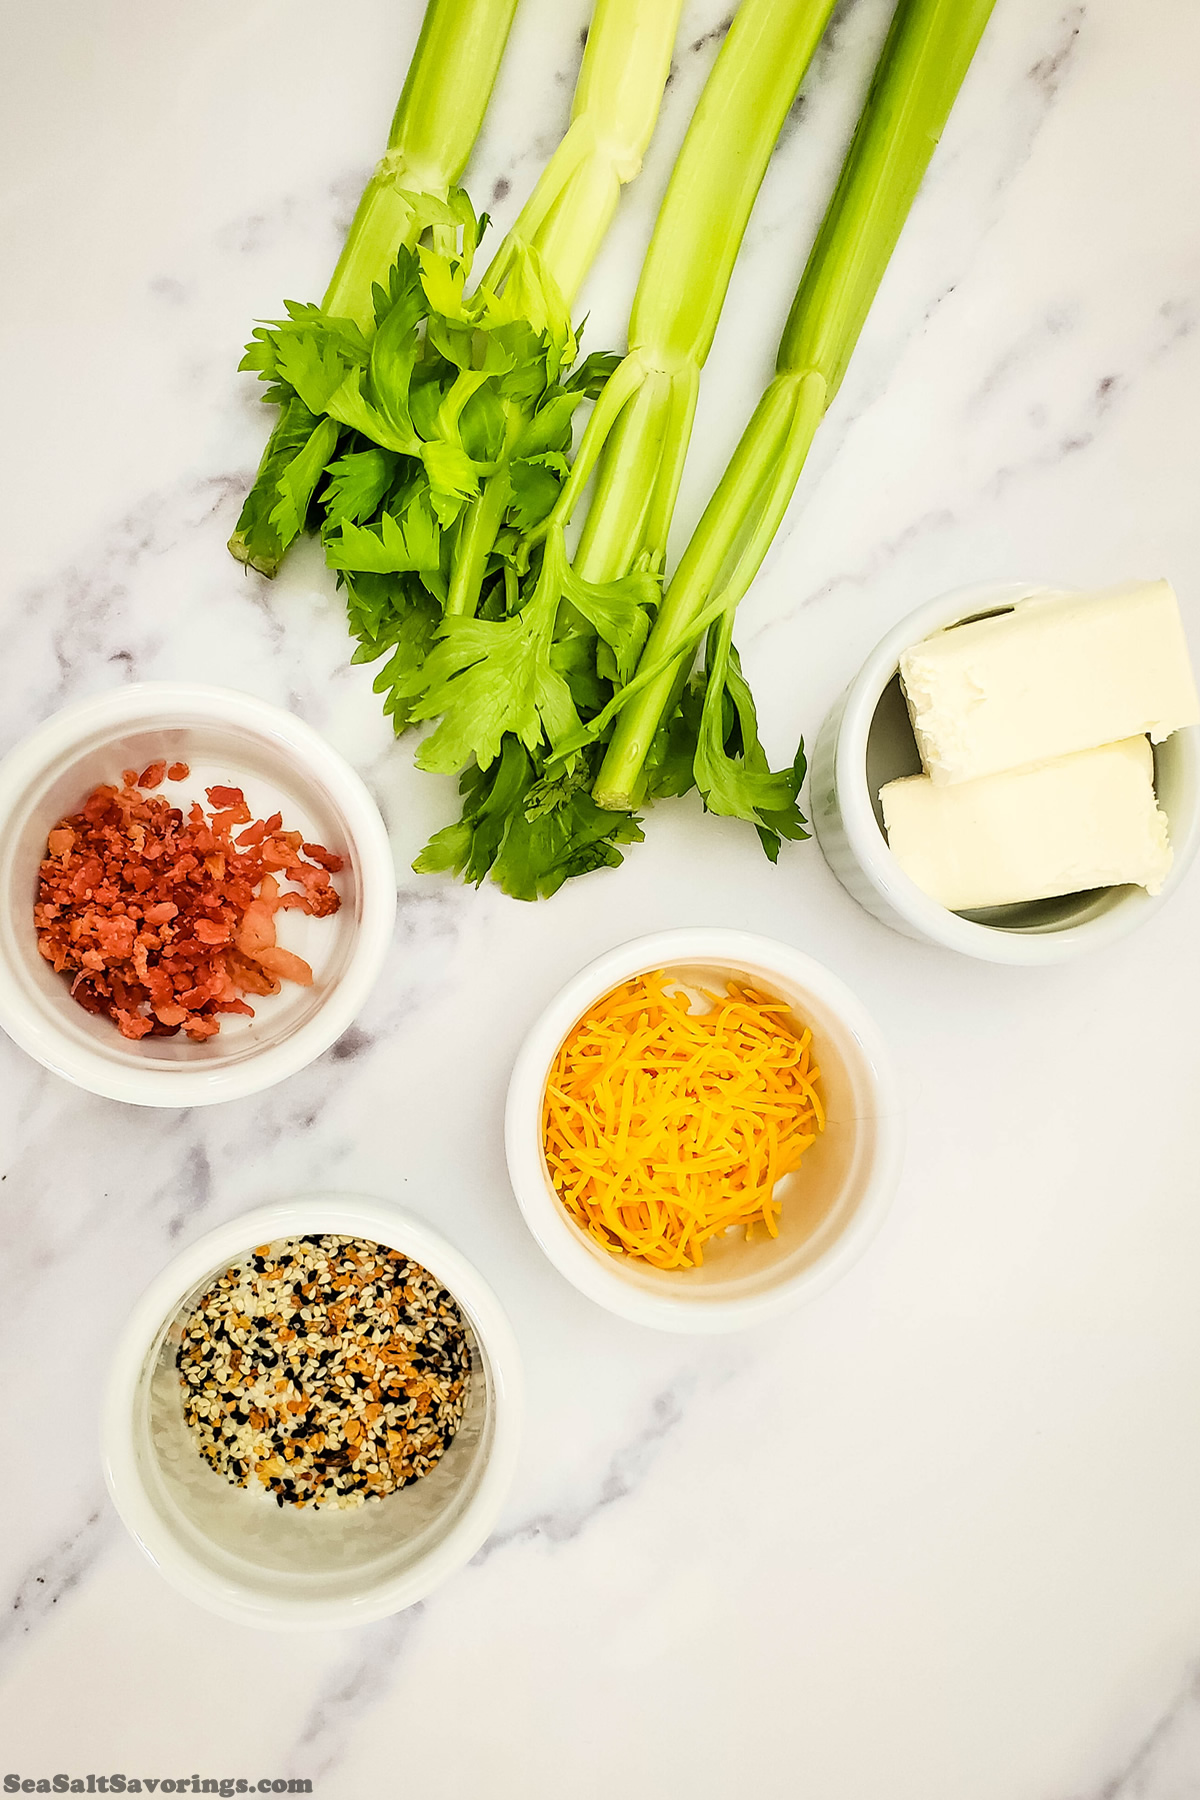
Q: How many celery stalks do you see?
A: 4